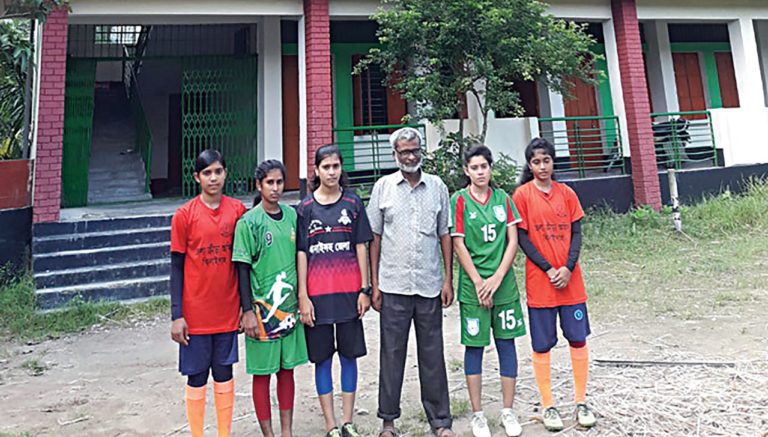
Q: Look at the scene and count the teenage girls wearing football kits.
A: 5